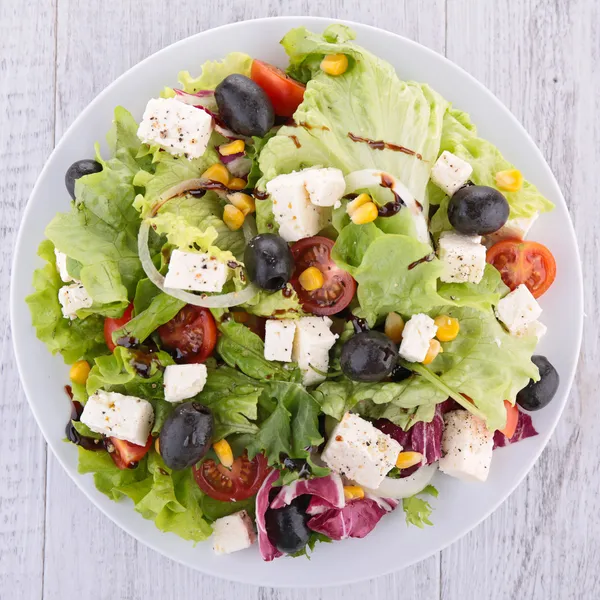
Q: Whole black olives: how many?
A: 8